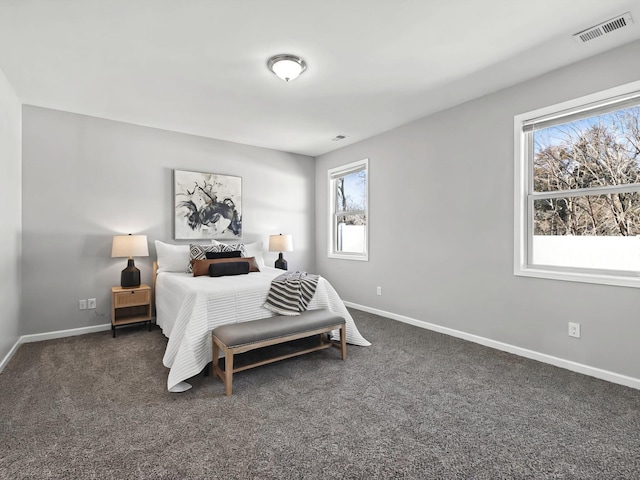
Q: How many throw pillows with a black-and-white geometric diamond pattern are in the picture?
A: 2